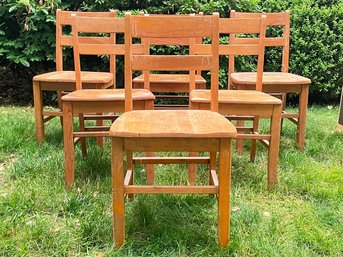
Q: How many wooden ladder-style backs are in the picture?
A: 6